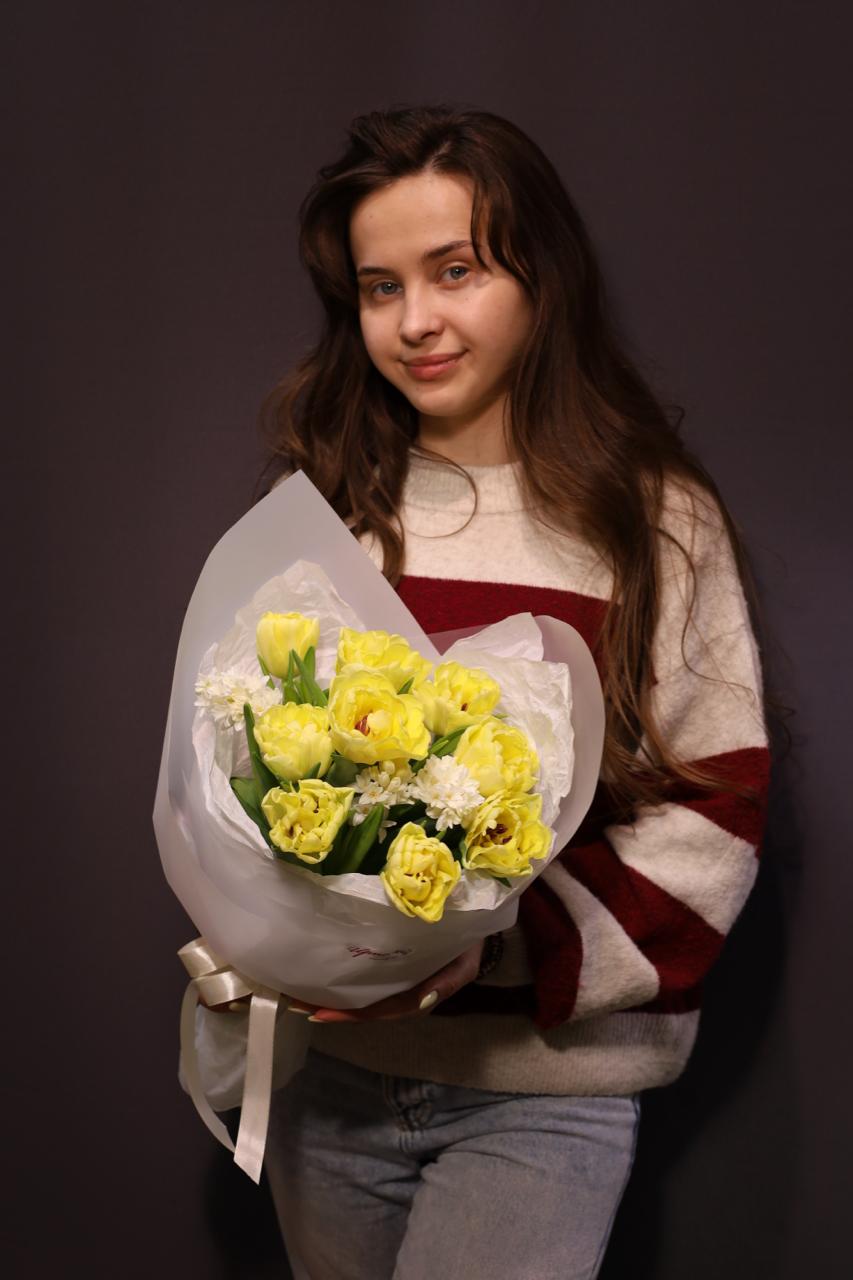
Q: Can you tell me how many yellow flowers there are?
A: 9